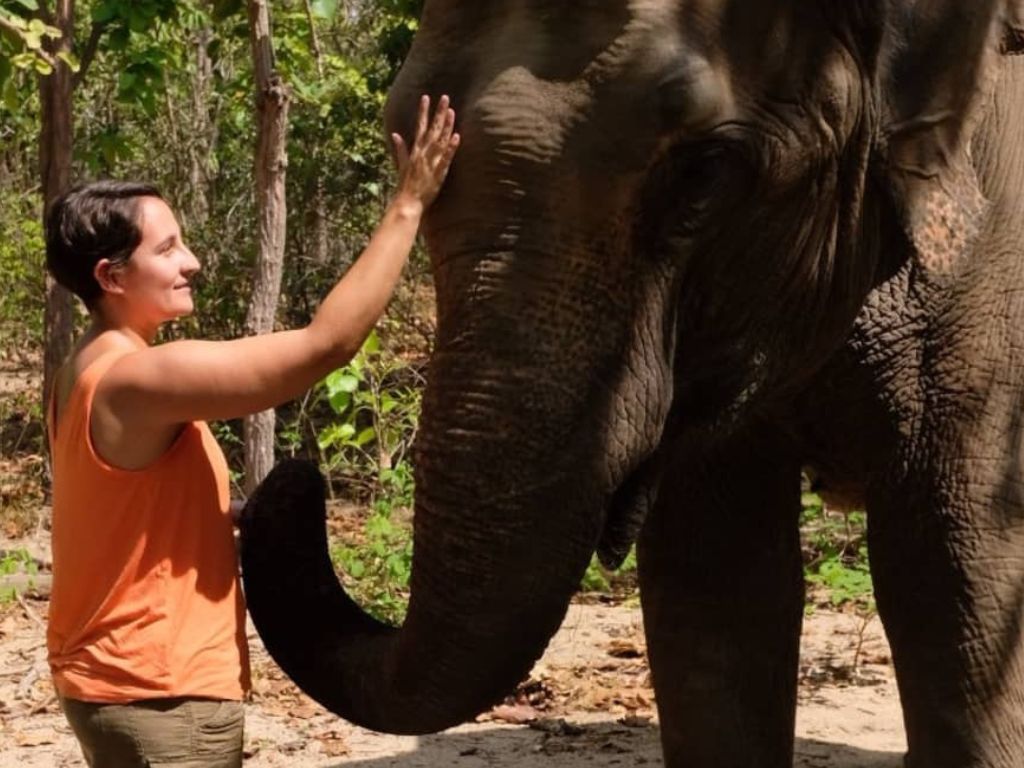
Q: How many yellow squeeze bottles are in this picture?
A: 0